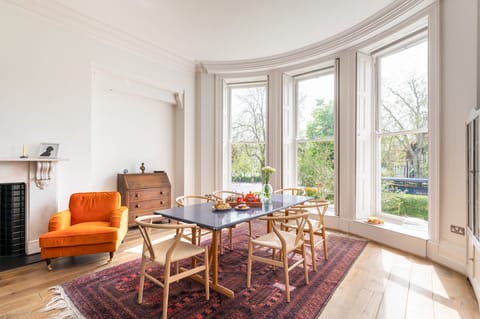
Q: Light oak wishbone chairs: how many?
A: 6